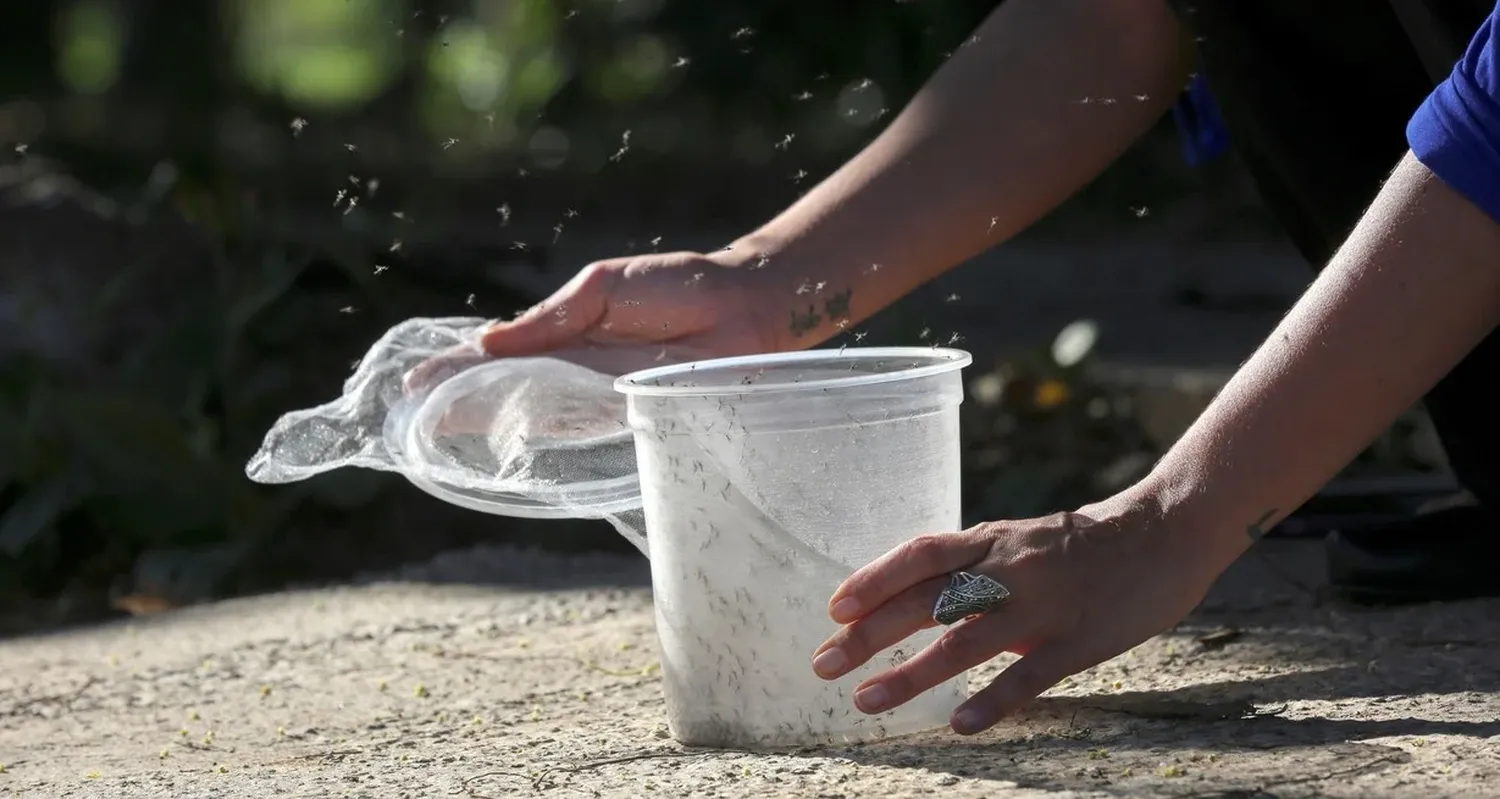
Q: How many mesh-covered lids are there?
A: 1